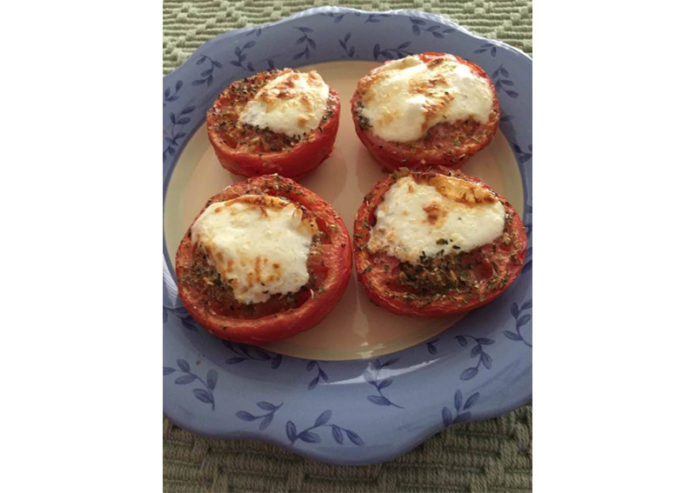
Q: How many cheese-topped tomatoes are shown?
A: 4